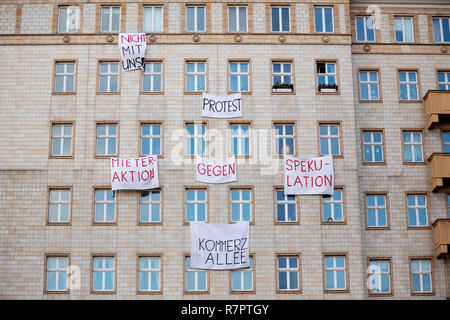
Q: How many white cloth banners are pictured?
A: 6